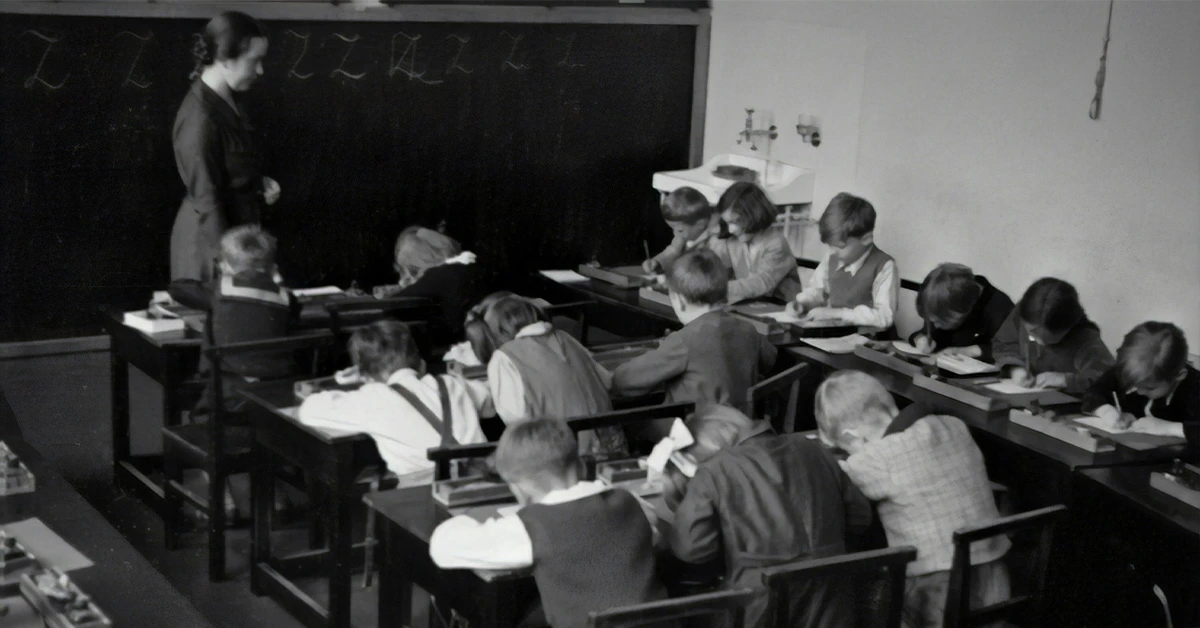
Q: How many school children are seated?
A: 14